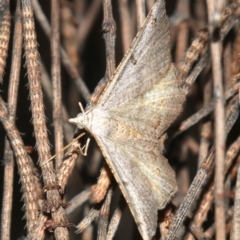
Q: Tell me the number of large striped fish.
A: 0